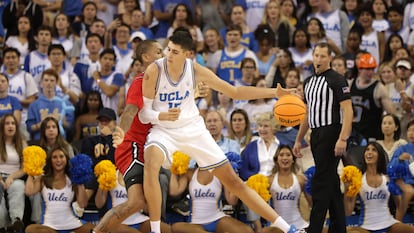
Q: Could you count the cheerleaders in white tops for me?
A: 5